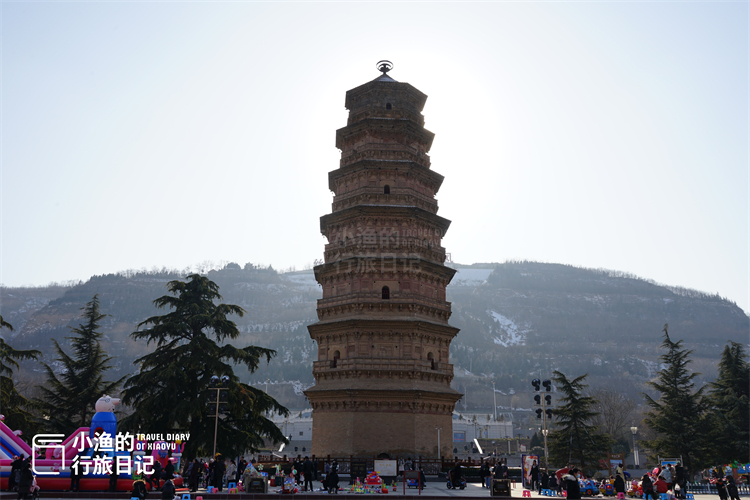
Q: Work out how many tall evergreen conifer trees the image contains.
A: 6